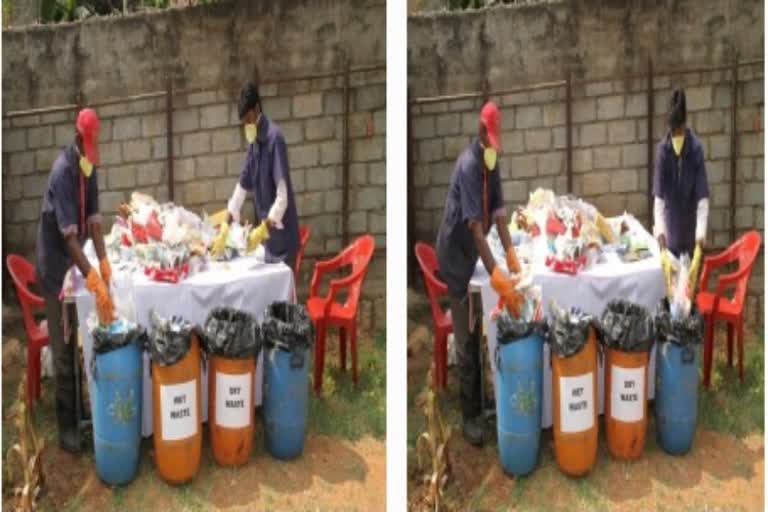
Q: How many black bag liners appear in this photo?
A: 8